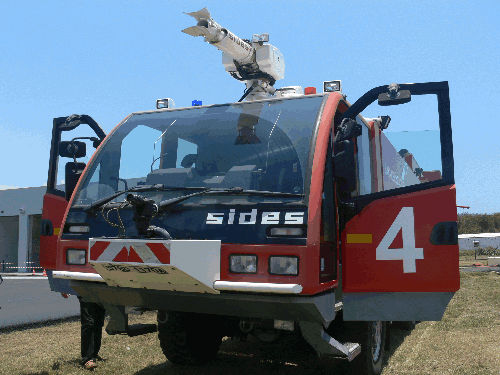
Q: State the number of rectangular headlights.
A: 3